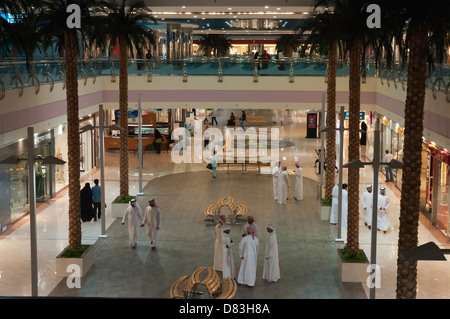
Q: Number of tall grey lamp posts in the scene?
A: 6